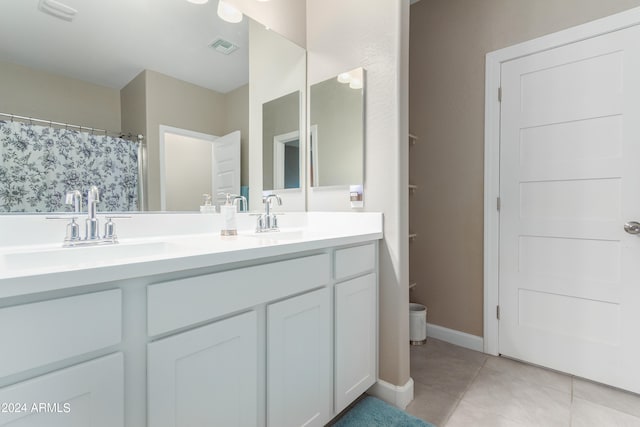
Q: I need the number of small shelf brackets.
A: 4